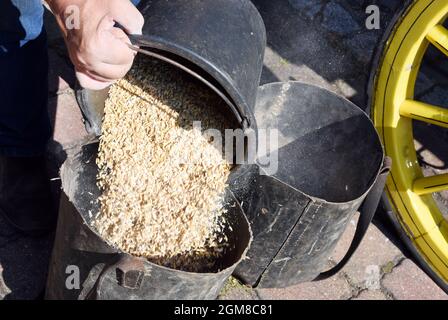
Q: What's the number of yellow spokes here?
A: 3